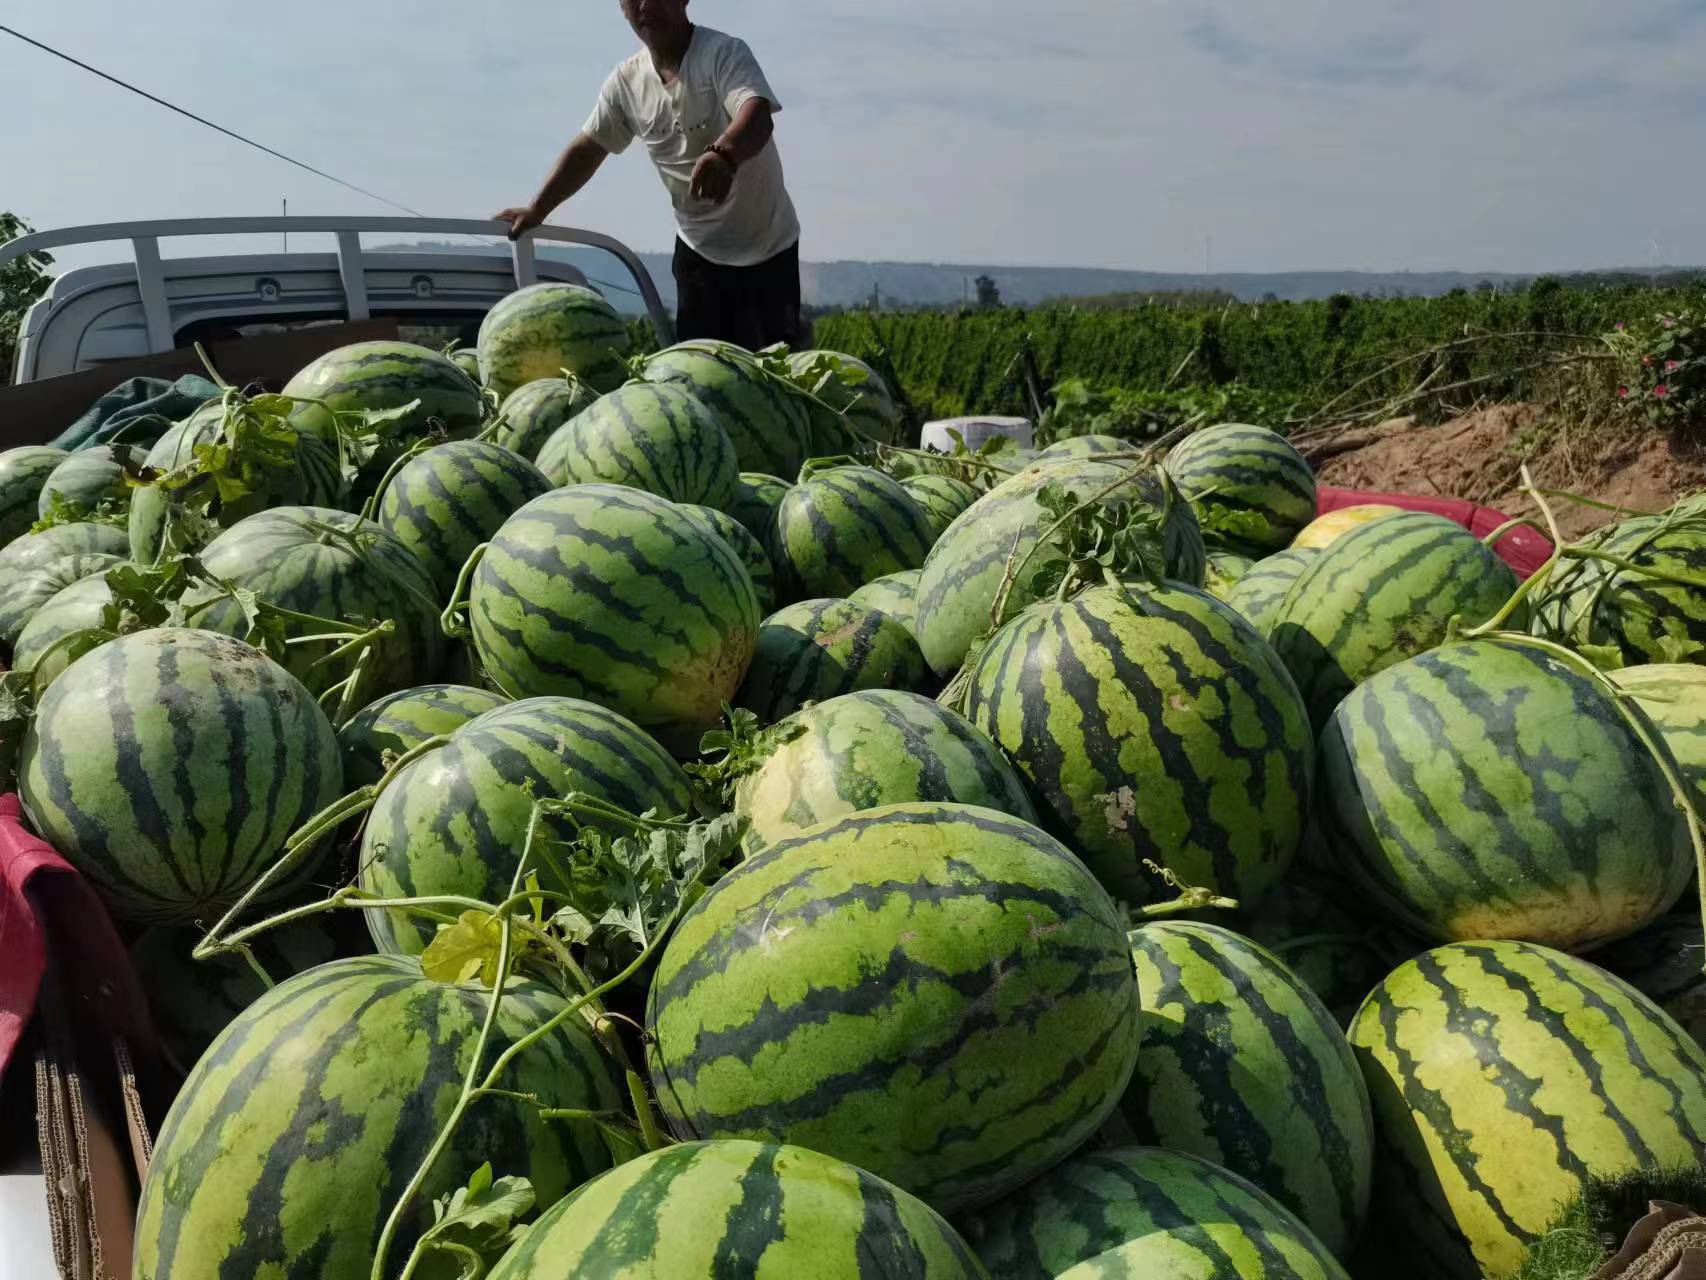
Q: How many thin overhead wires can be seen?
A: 1